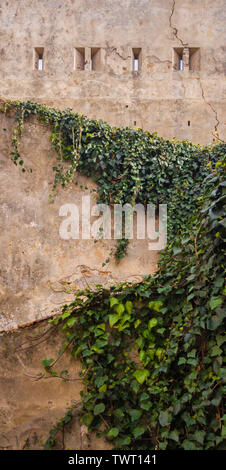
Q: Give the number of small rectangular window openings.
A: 6